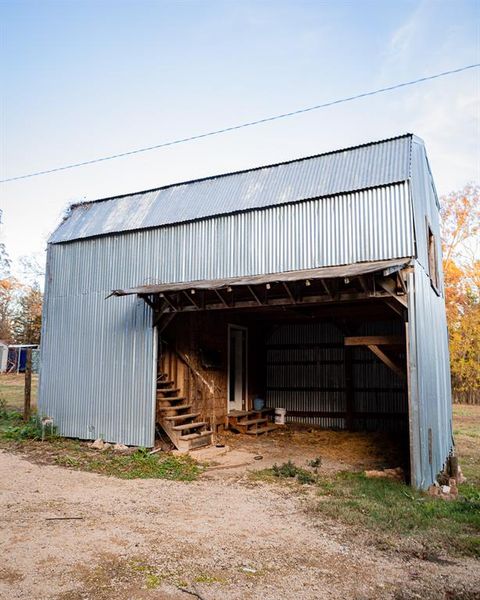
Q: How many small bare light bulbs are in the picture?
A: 6